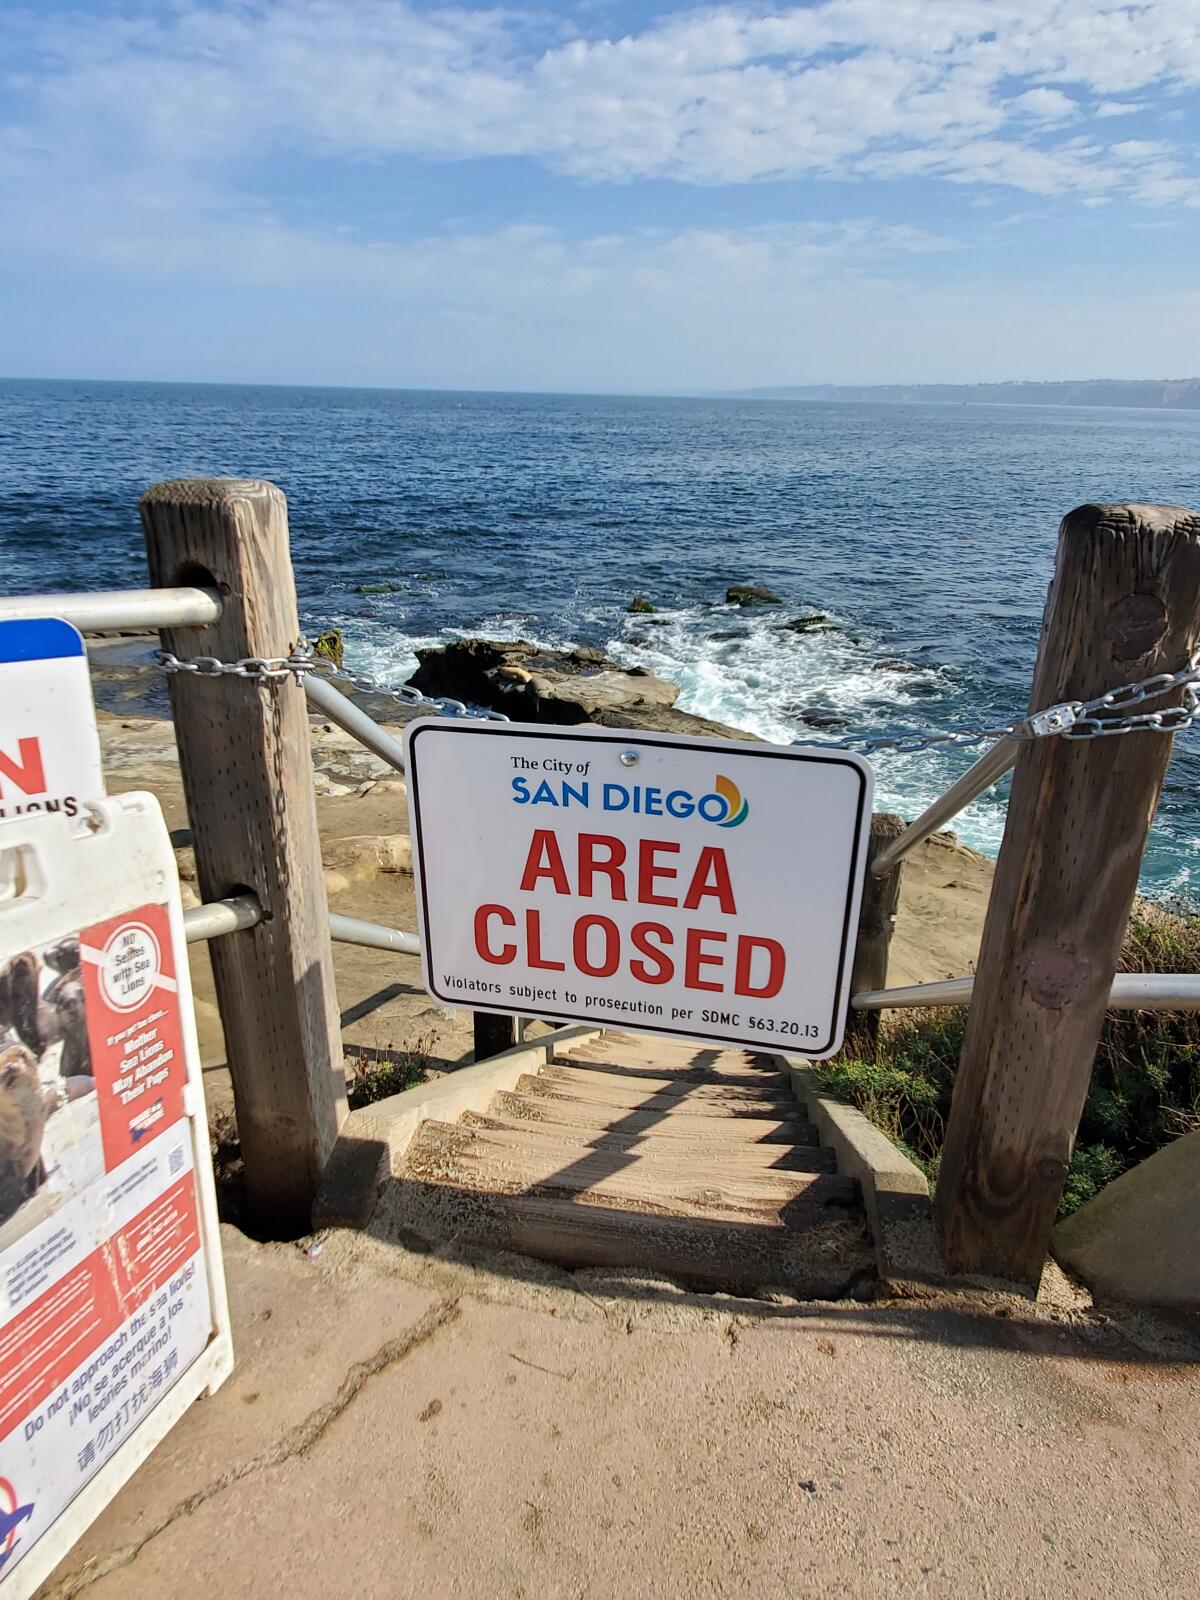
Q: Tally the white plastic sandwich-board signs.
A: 1